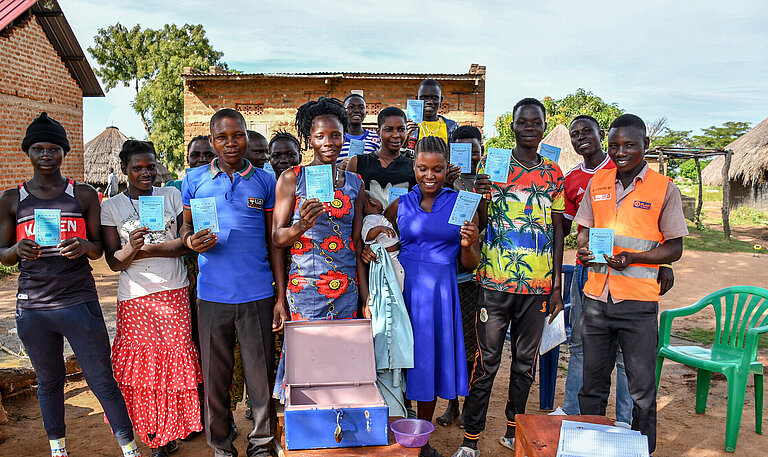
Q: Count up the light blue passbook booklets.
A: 13